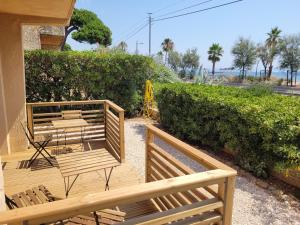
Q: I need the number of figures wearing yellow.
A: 0